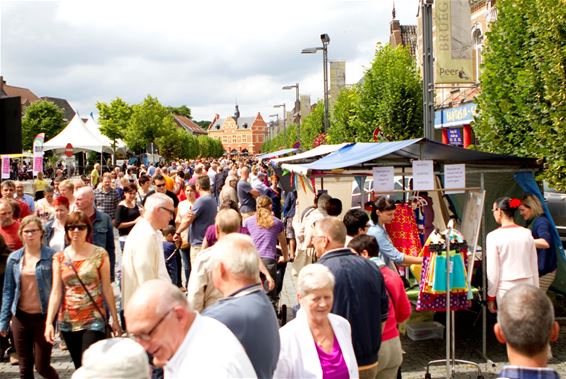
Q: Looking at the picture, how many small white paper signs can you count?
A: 3